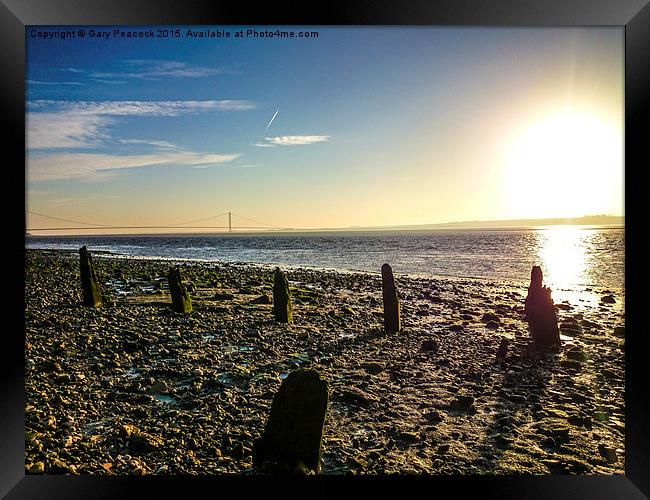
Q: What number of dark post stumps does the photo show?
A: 6